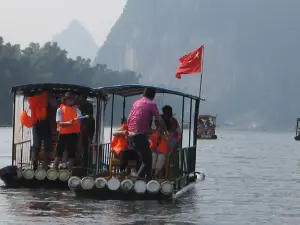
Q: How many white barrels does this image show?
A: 13